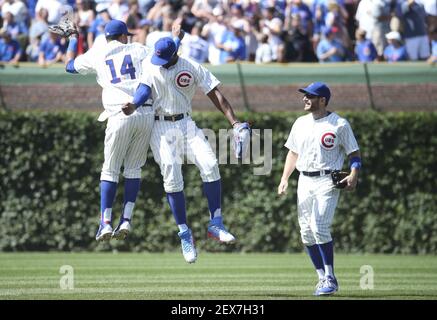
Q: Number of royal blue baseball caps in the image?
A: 3